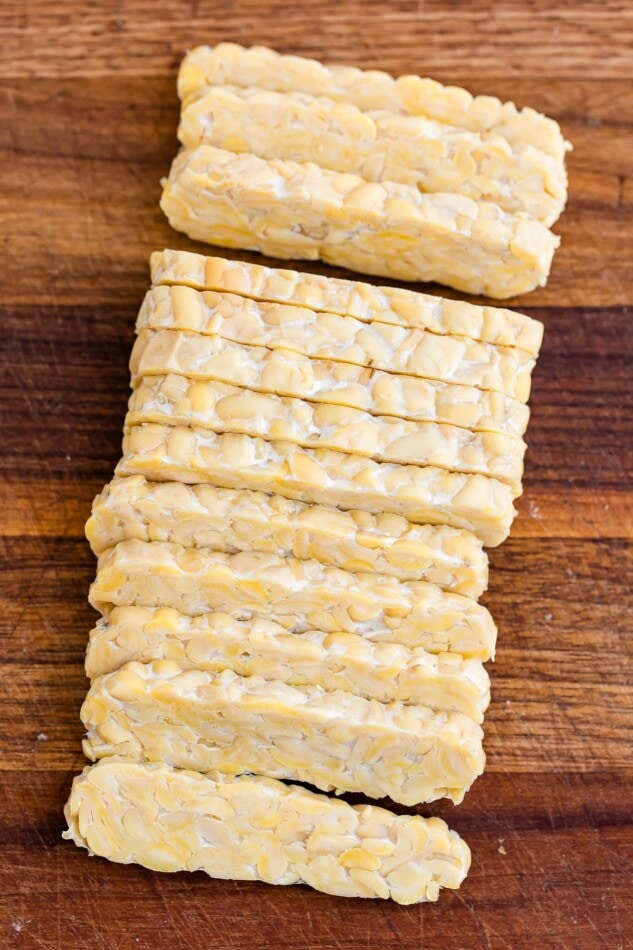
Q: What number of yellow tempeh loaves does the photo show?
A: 13